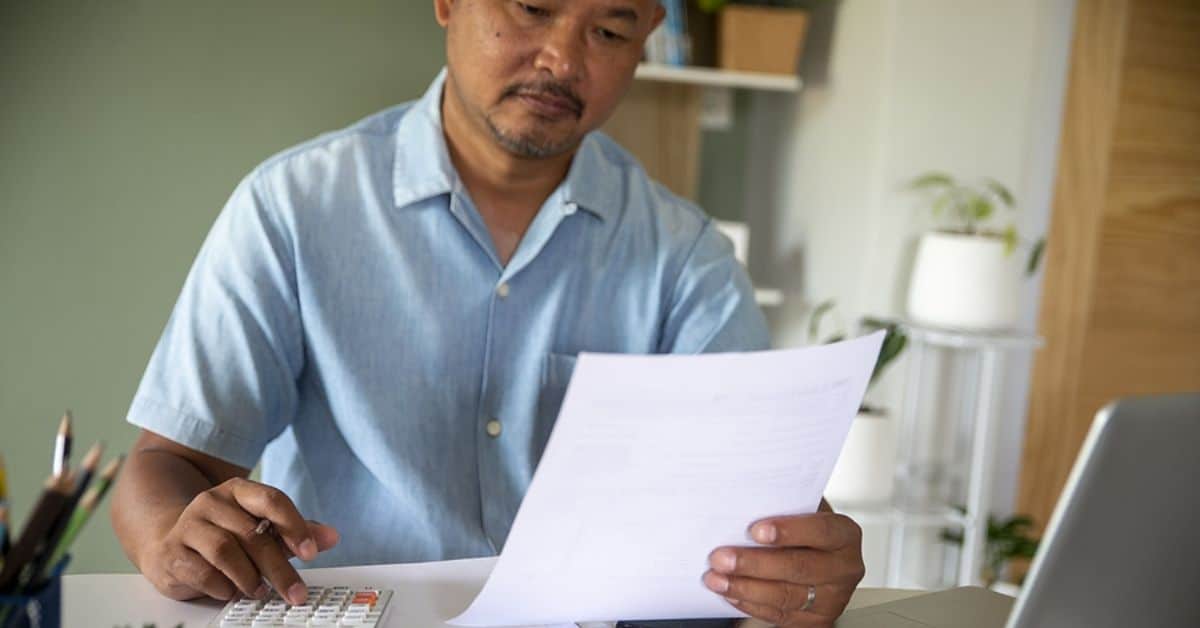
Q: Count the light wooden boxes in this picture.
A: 1